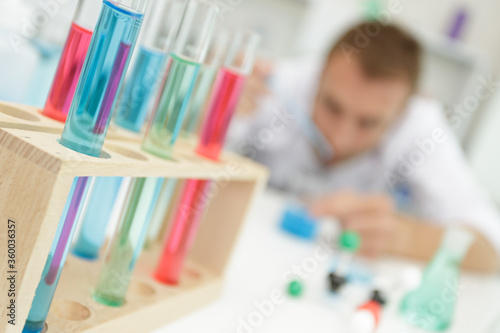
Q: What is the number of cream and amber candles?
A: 0